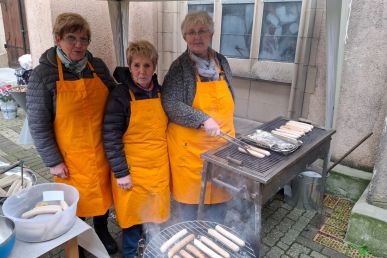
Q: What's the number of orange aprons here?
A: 3